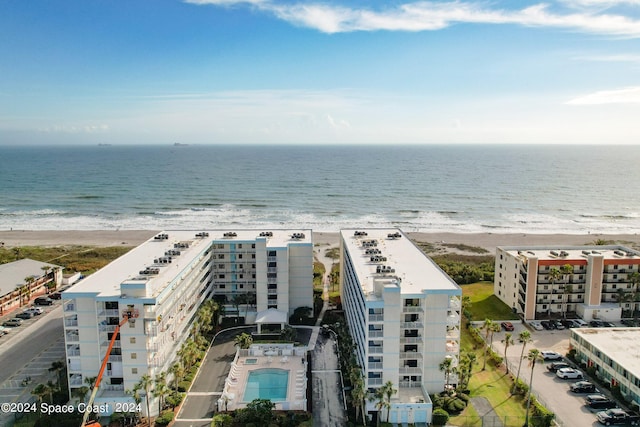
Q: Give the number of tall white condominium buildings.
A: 2